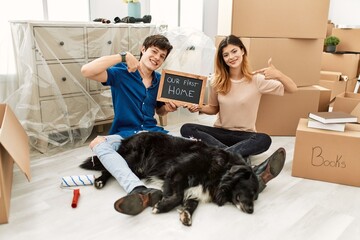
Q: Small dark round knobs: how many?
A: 3